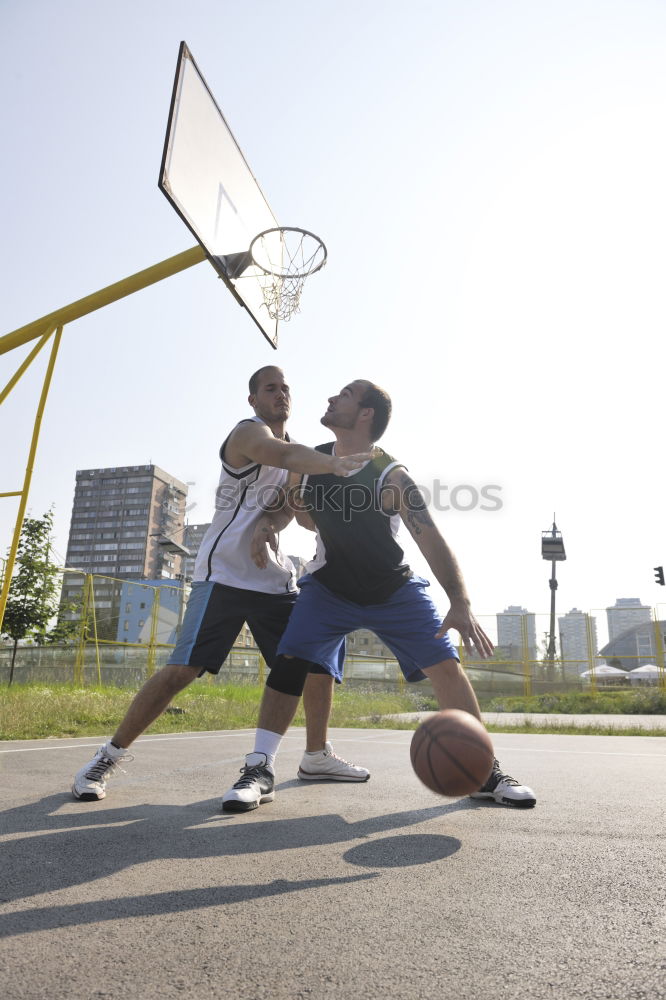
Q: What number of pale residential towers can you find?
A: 3